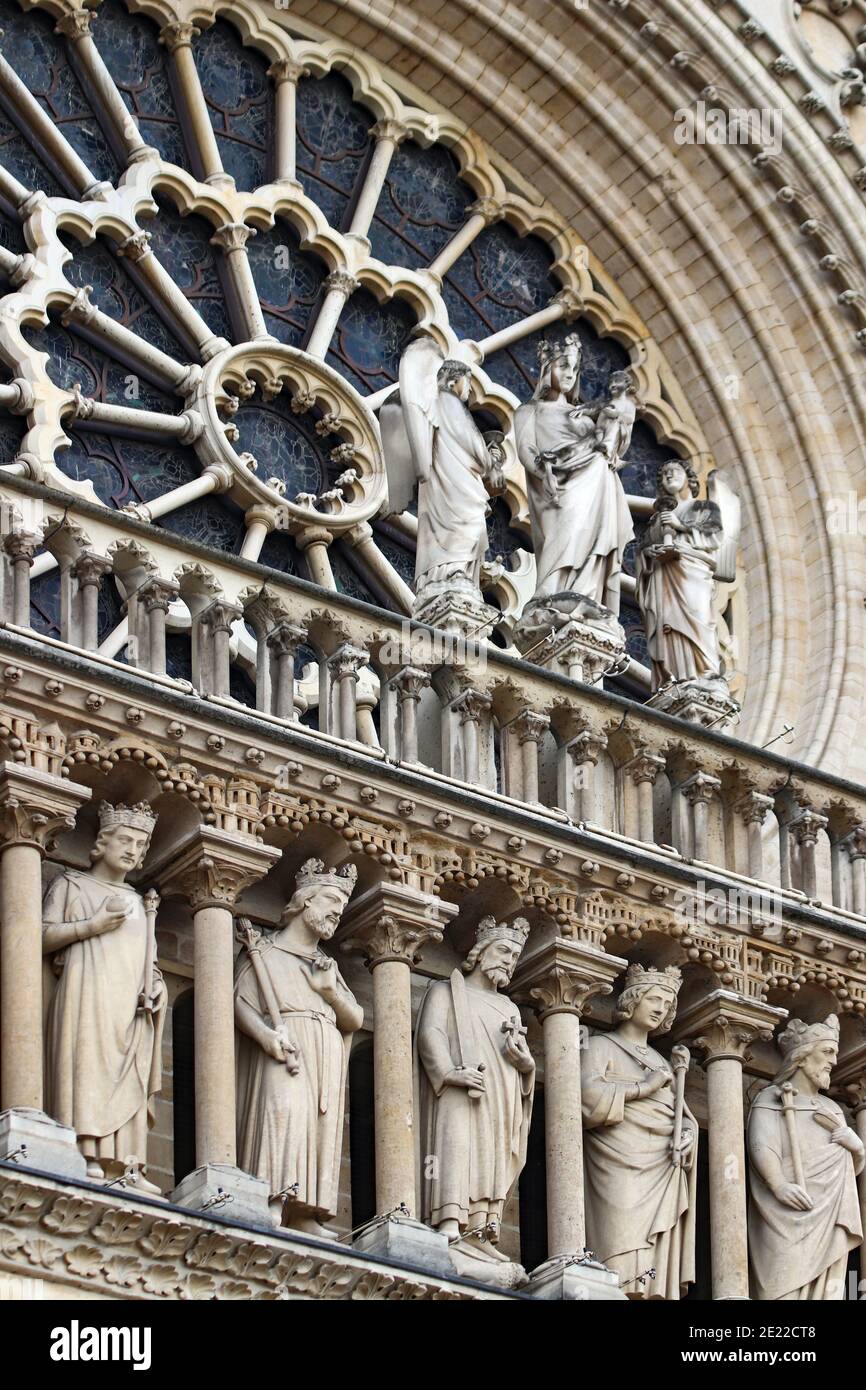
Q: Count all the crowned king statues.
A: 5